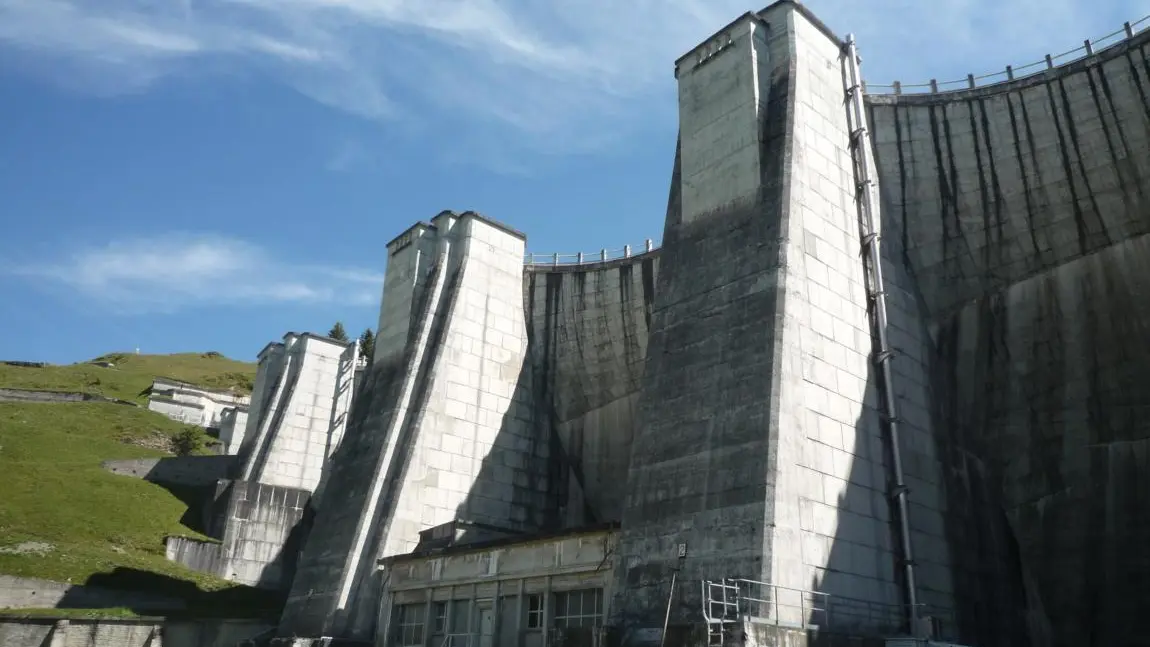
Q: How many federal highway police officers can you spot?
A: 0